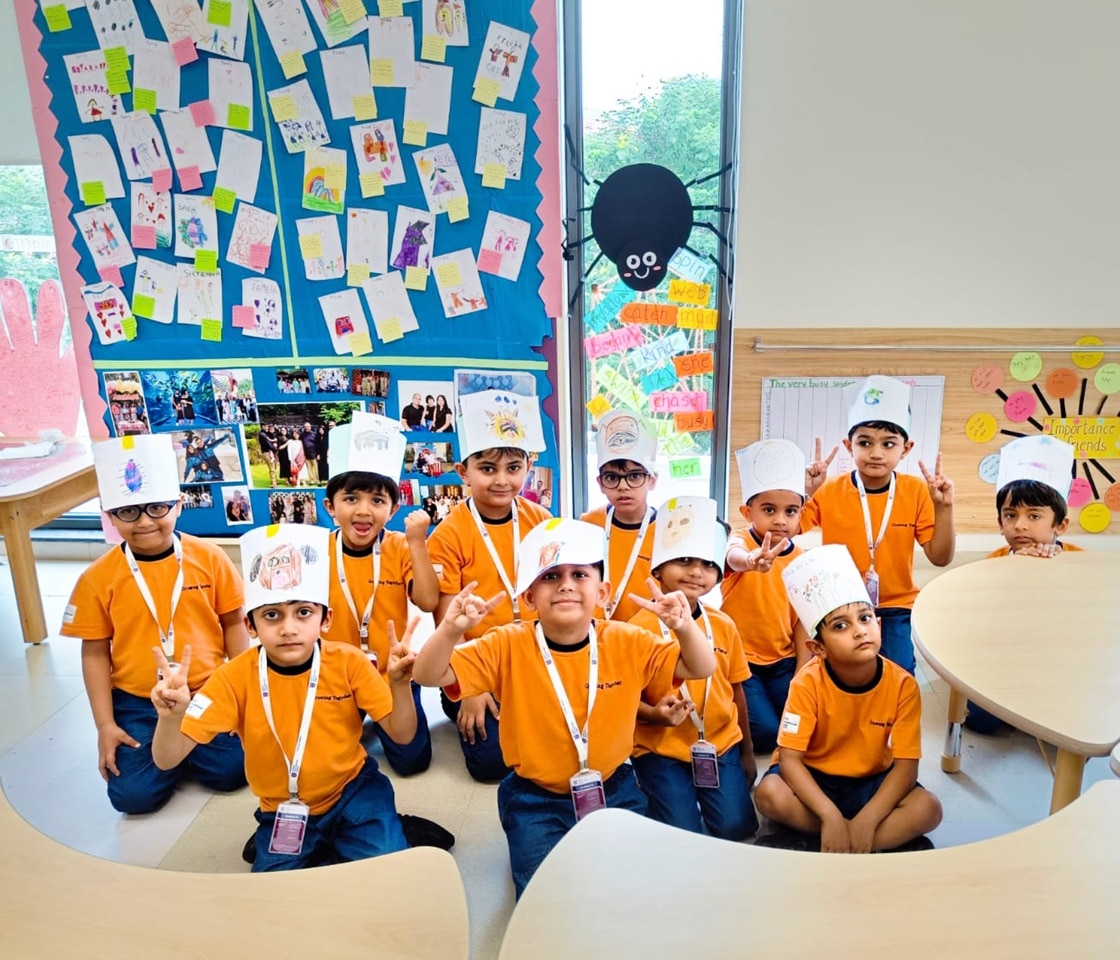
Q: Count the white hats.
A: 11